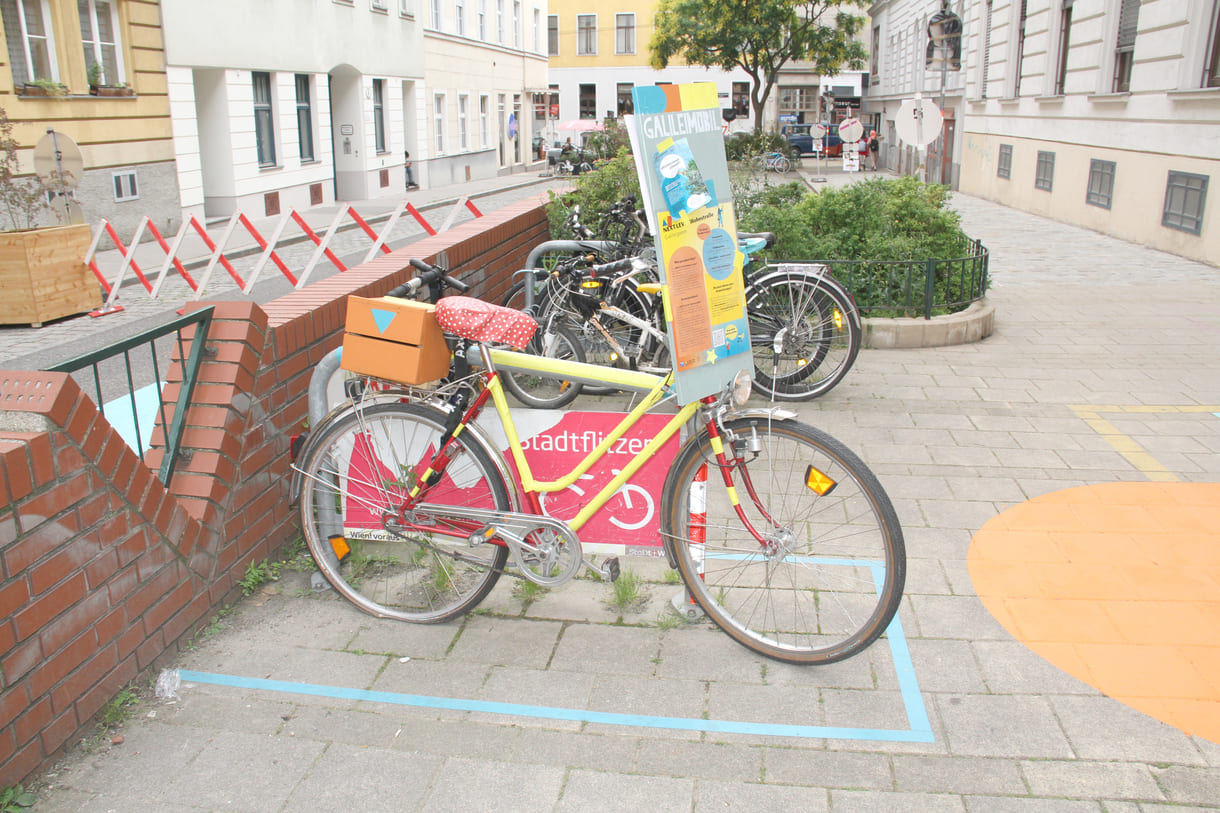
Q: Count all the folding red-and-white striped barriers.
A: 1